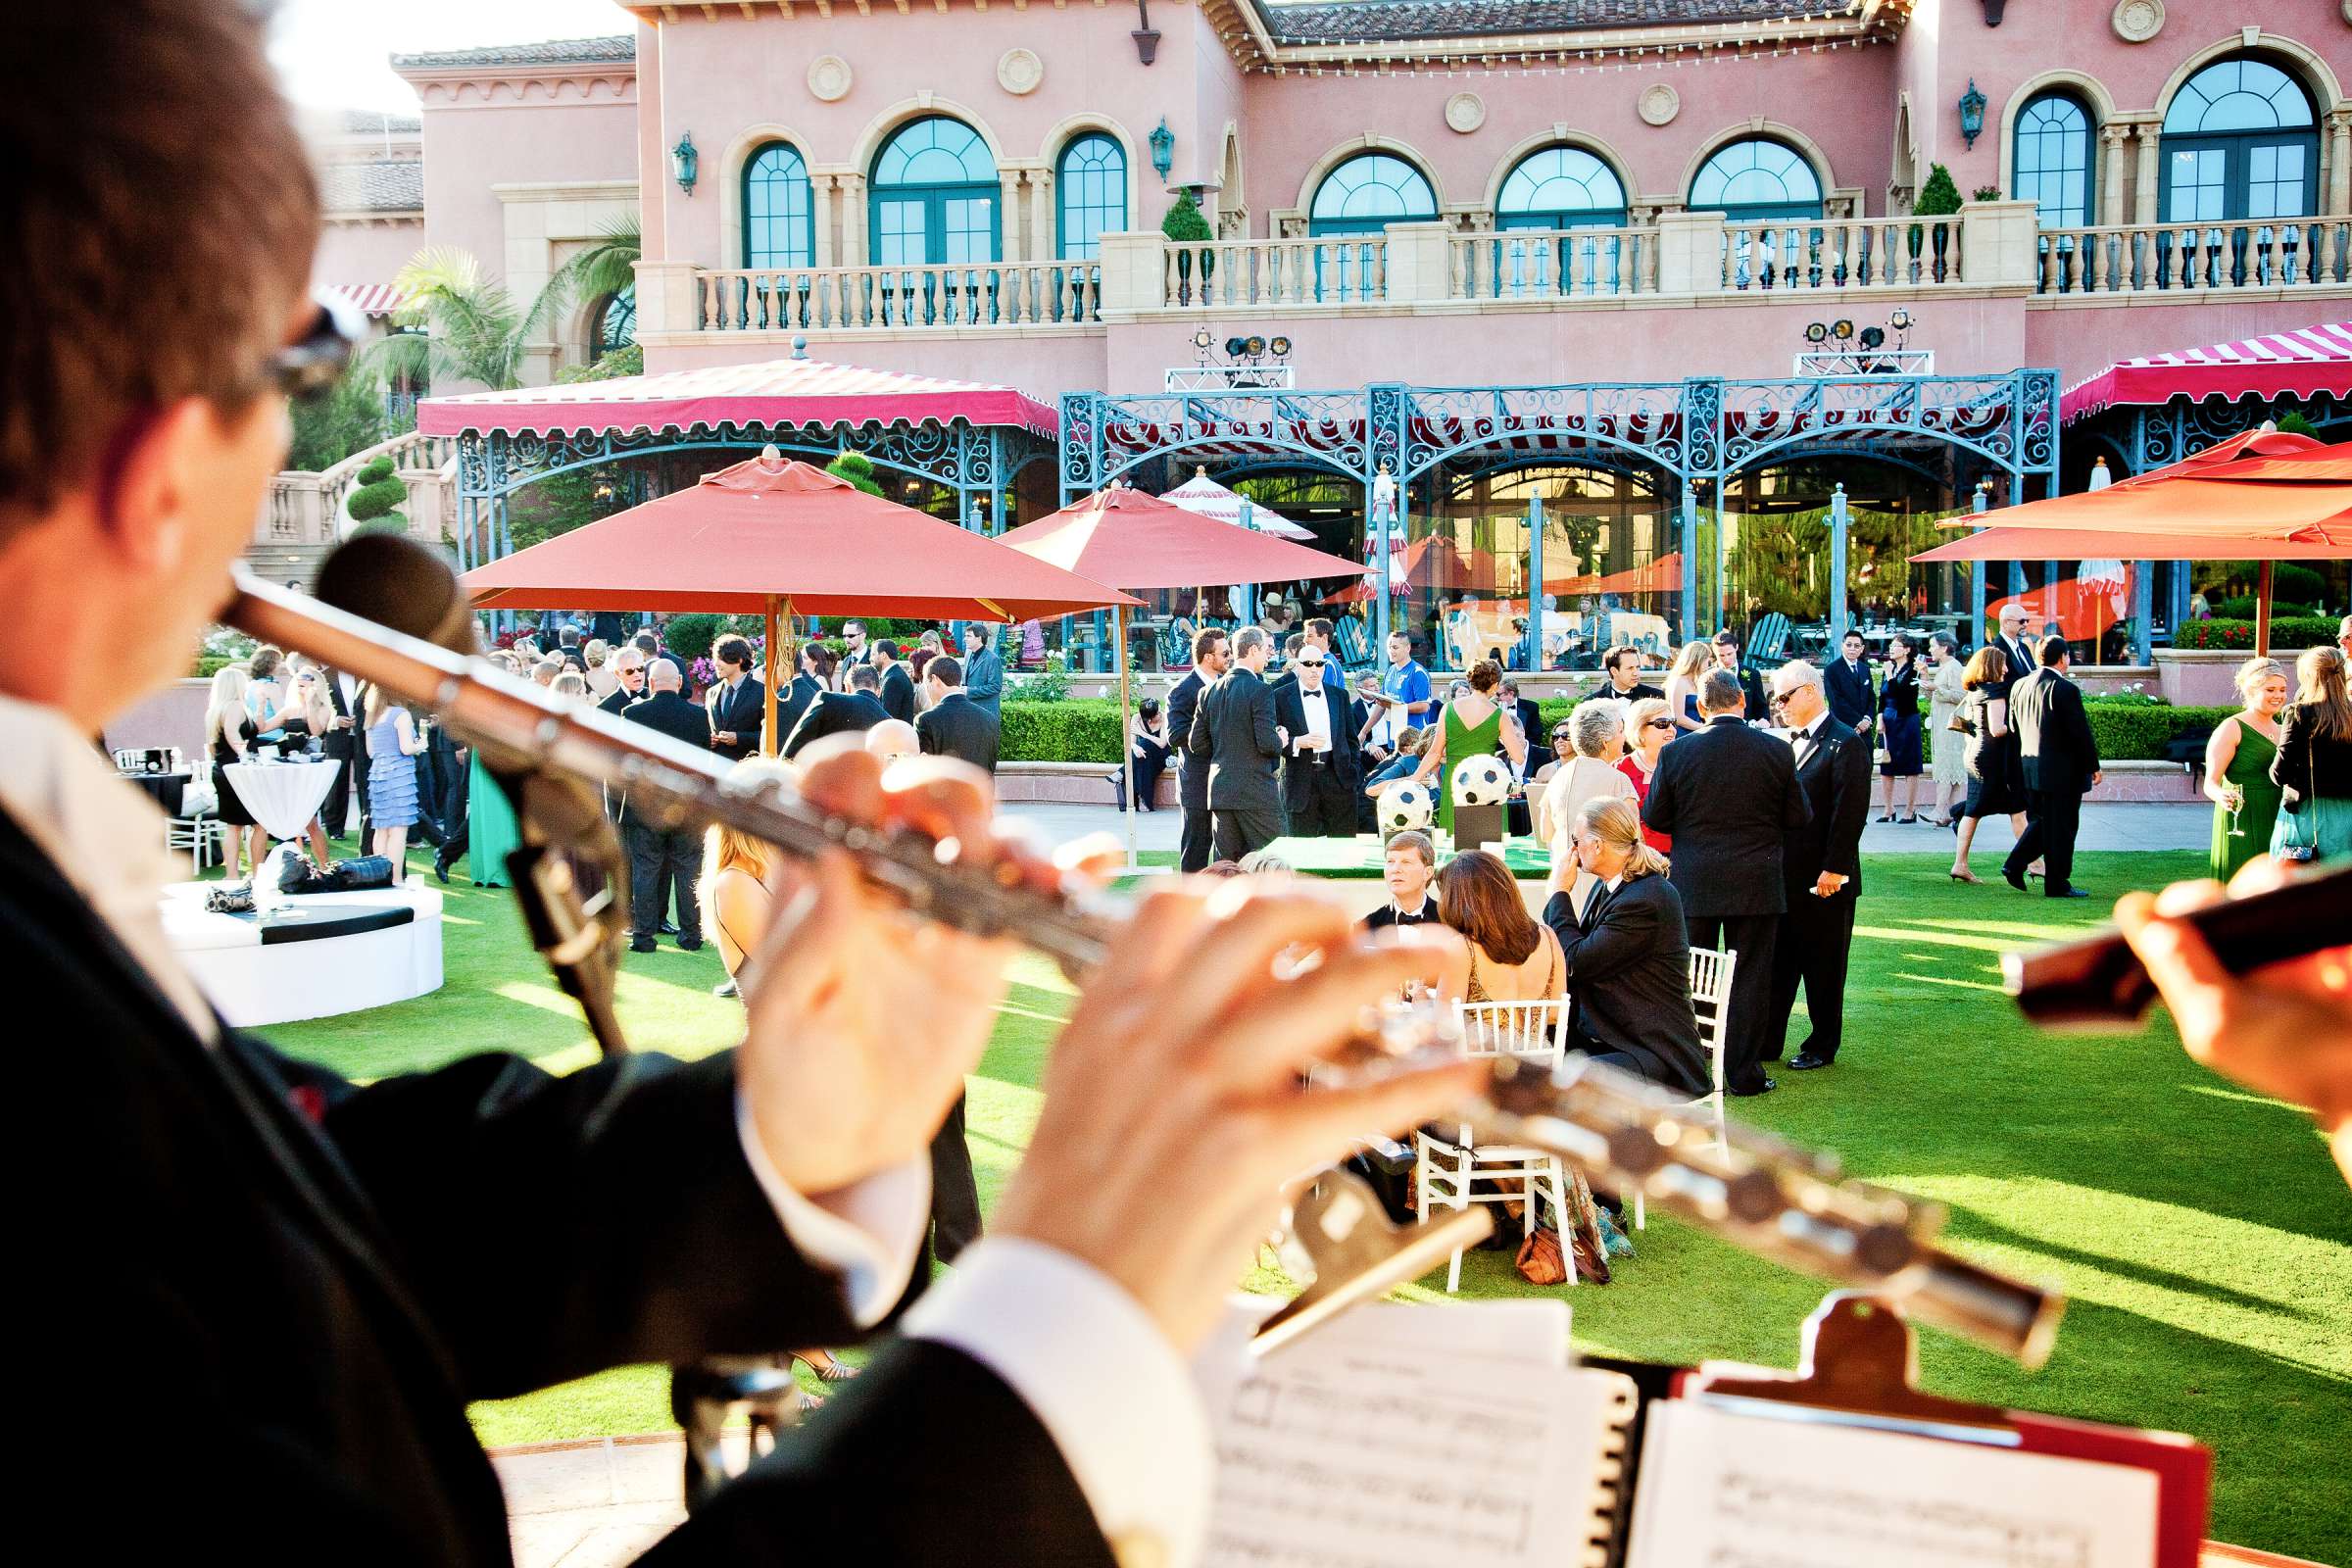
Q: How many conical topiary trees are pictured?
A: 2